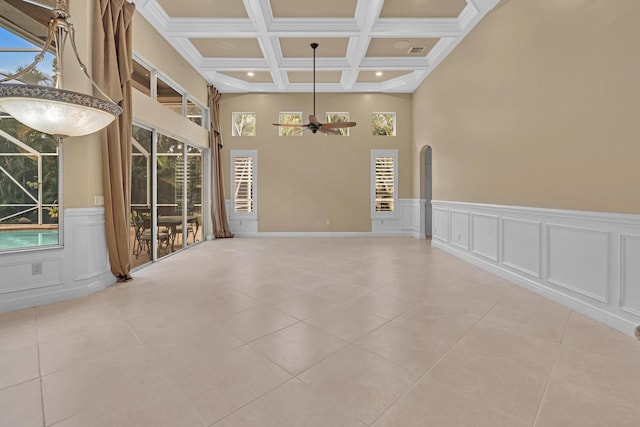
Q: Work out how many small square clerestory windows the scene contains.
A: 4